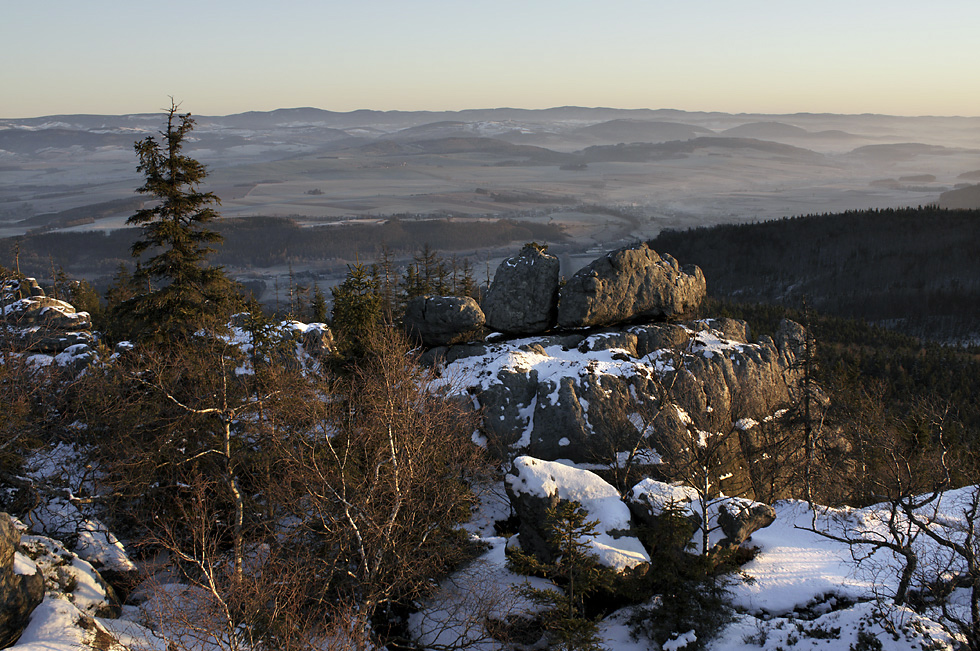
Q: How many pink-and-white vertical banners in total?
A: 0